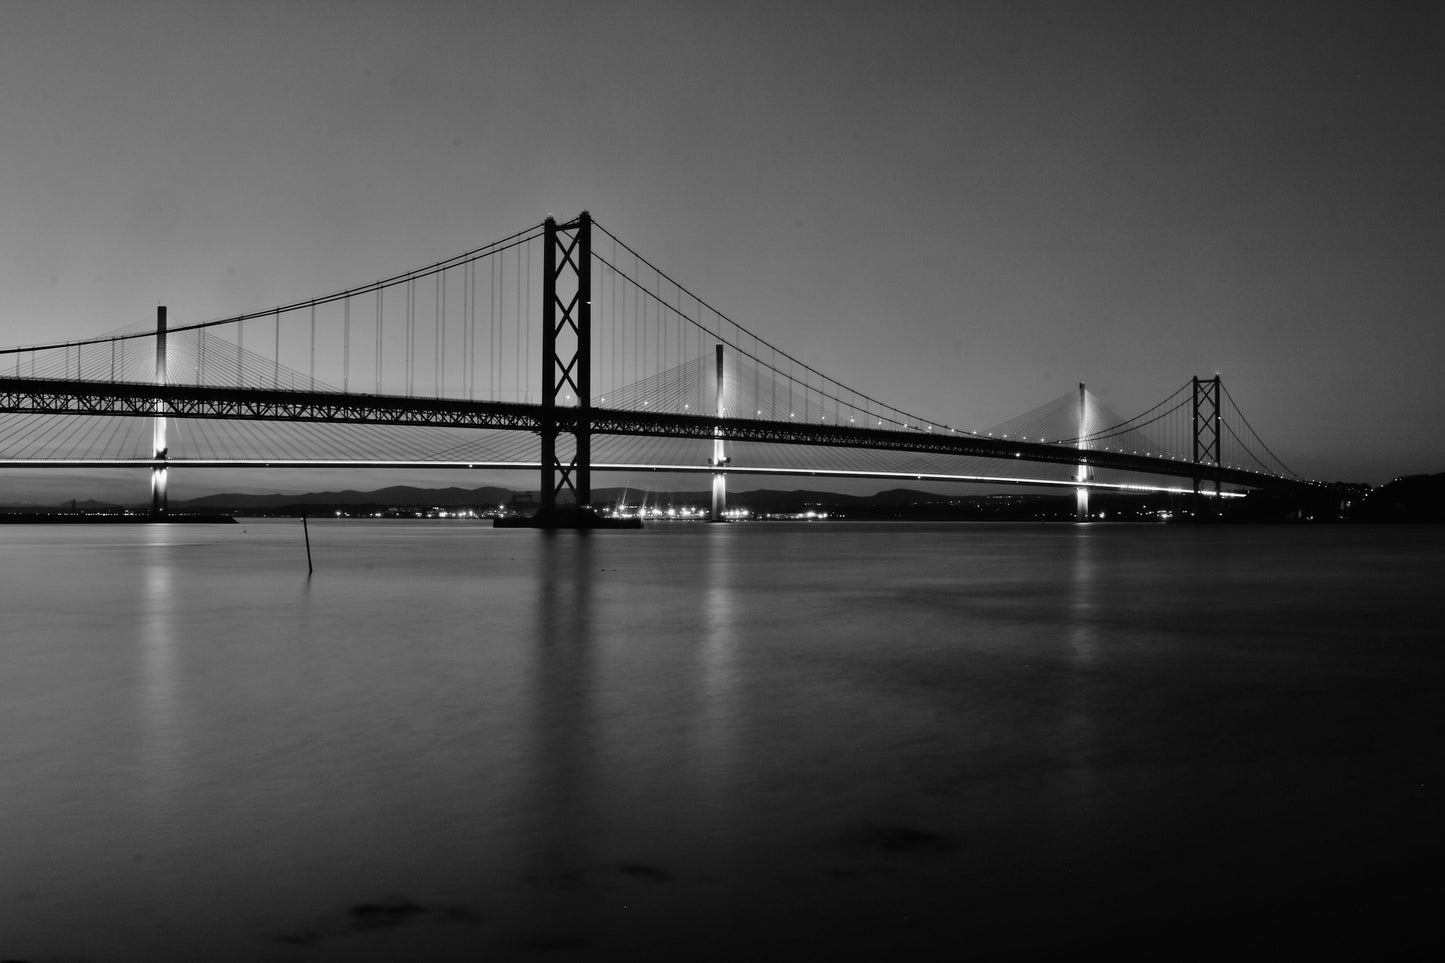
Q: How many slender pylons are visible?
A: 3